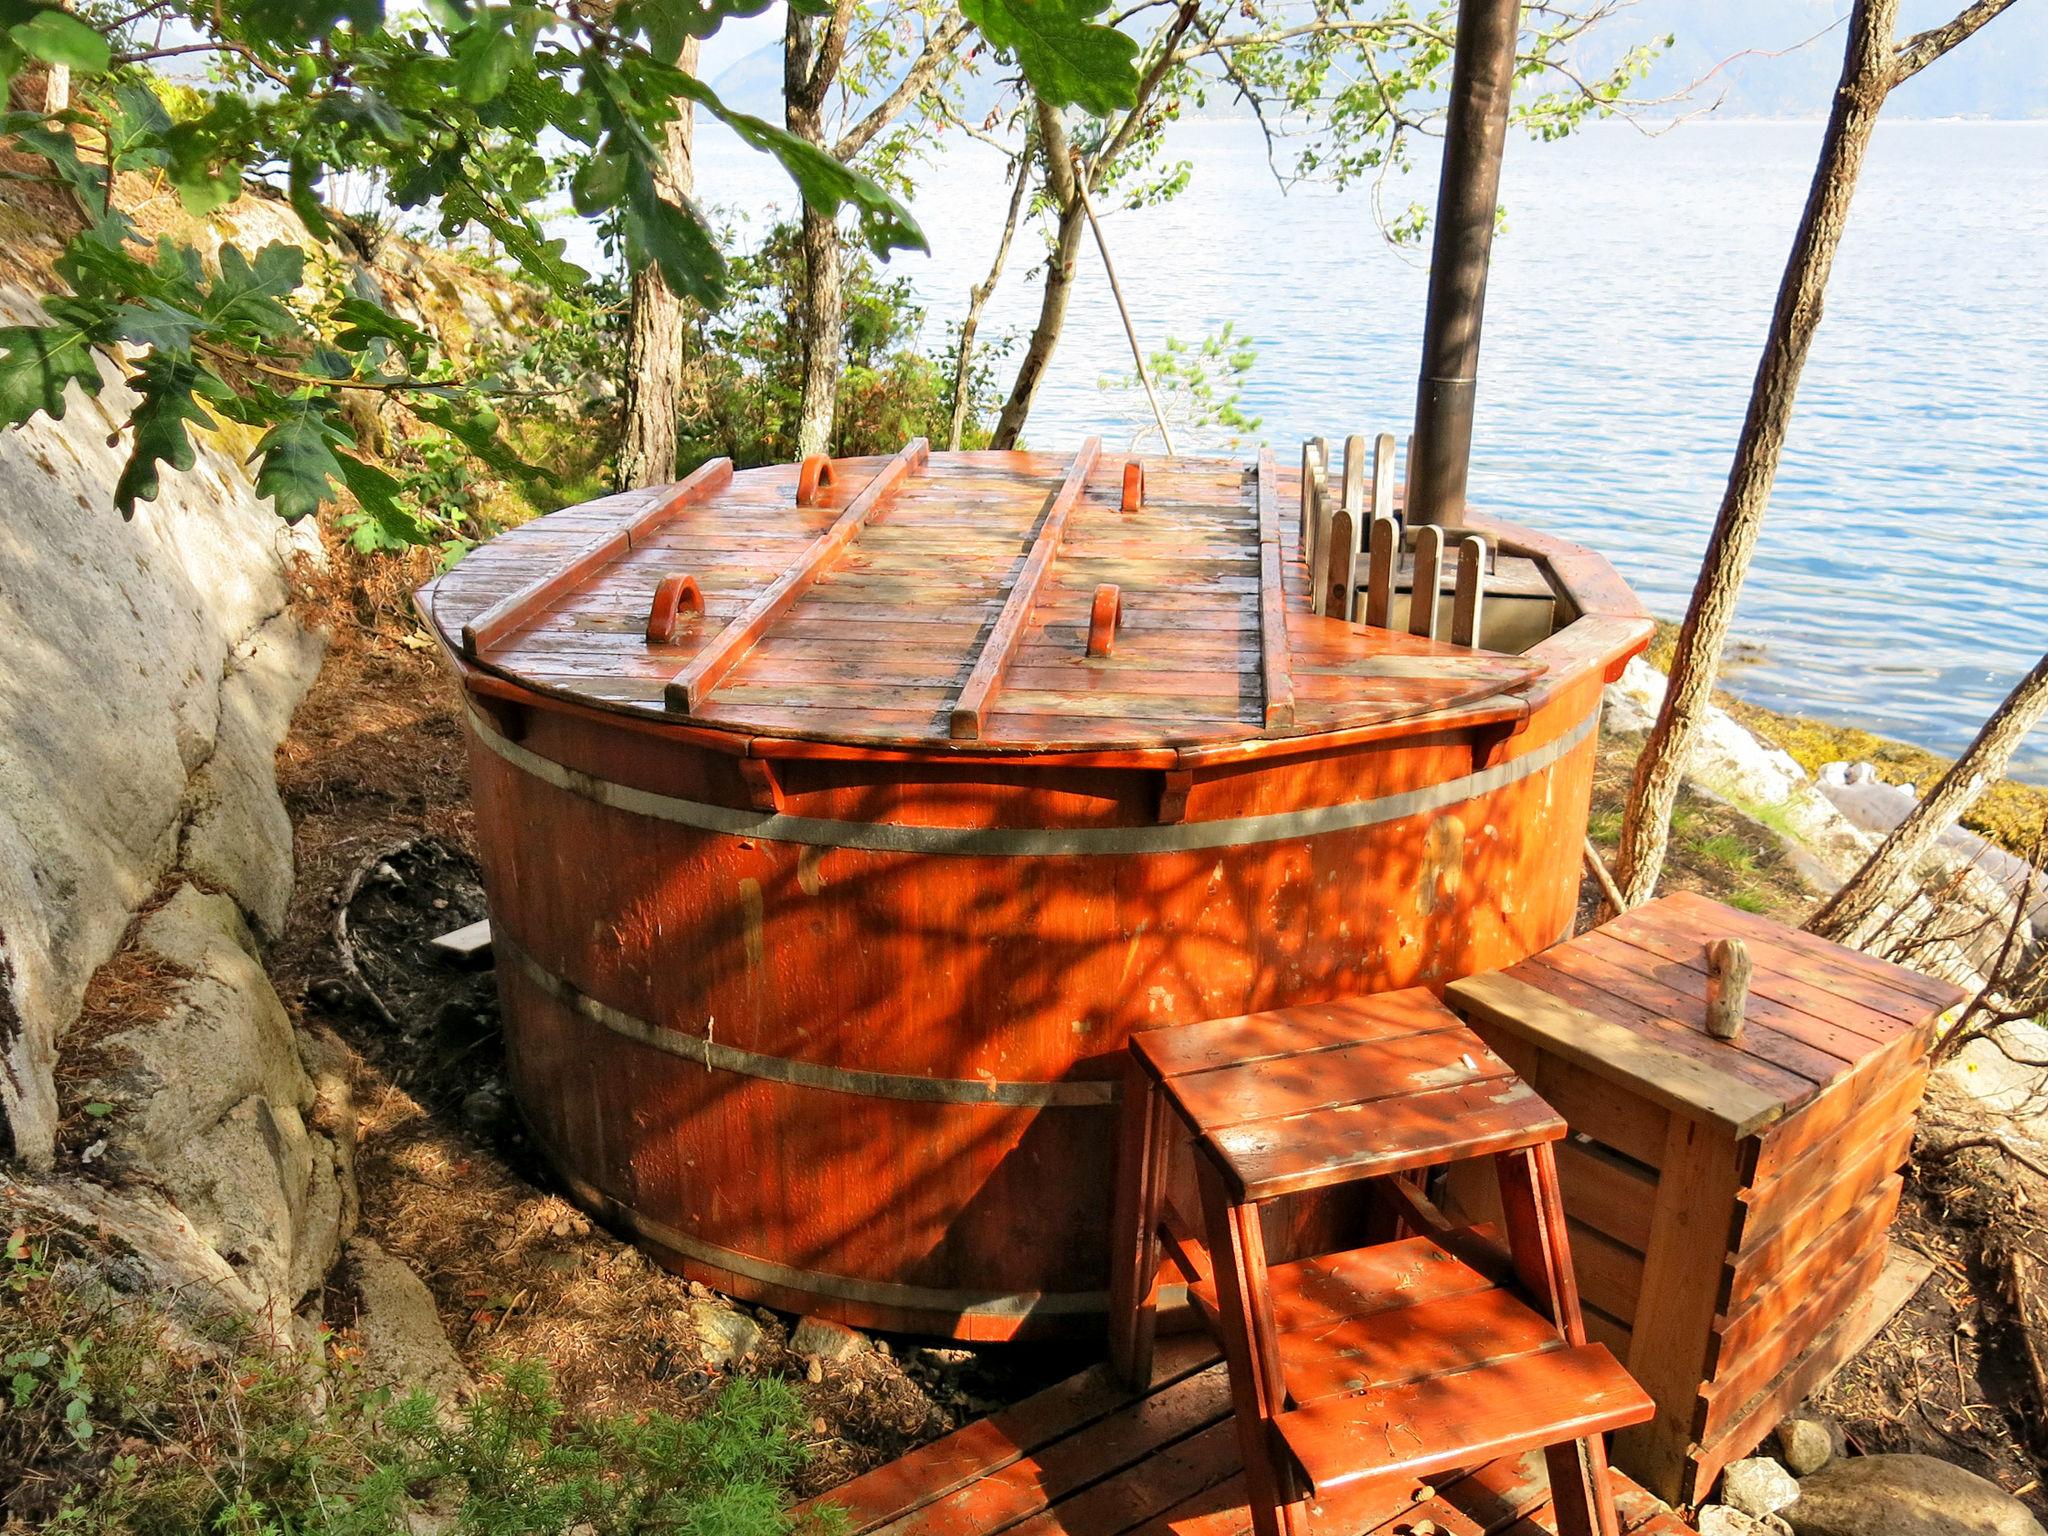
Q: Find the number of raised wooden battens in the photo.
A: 4